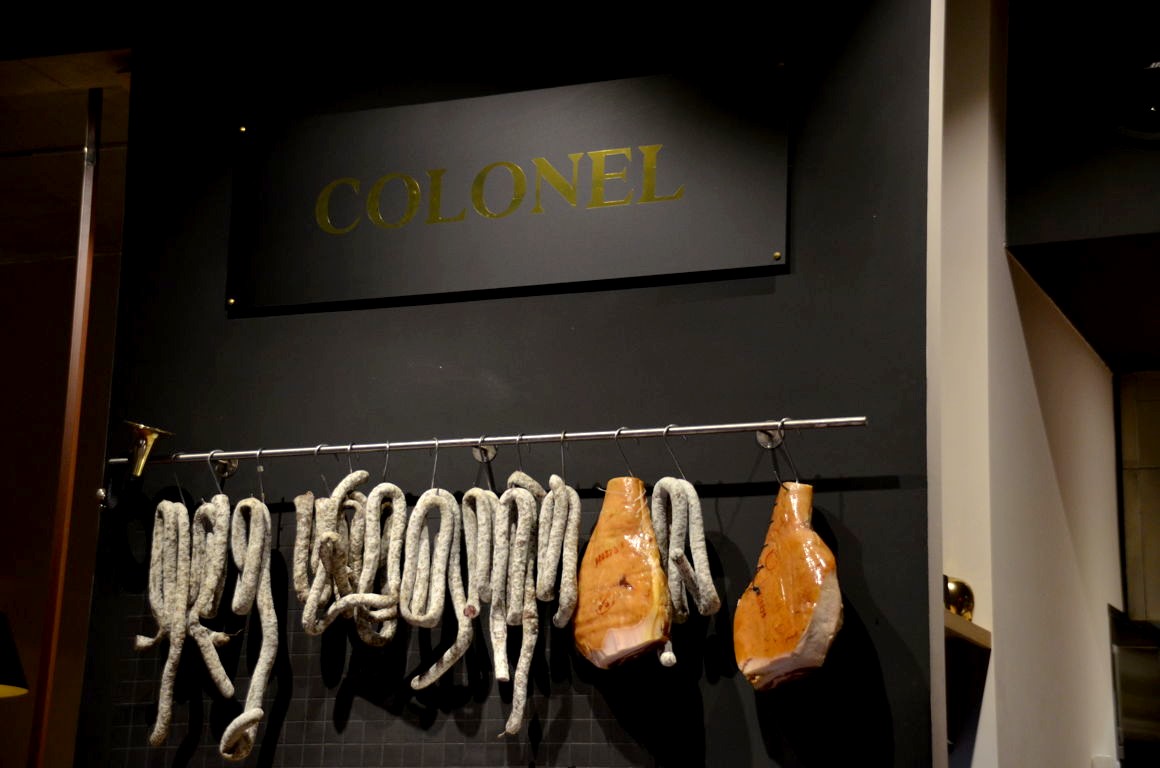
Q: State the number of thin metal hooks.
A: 13